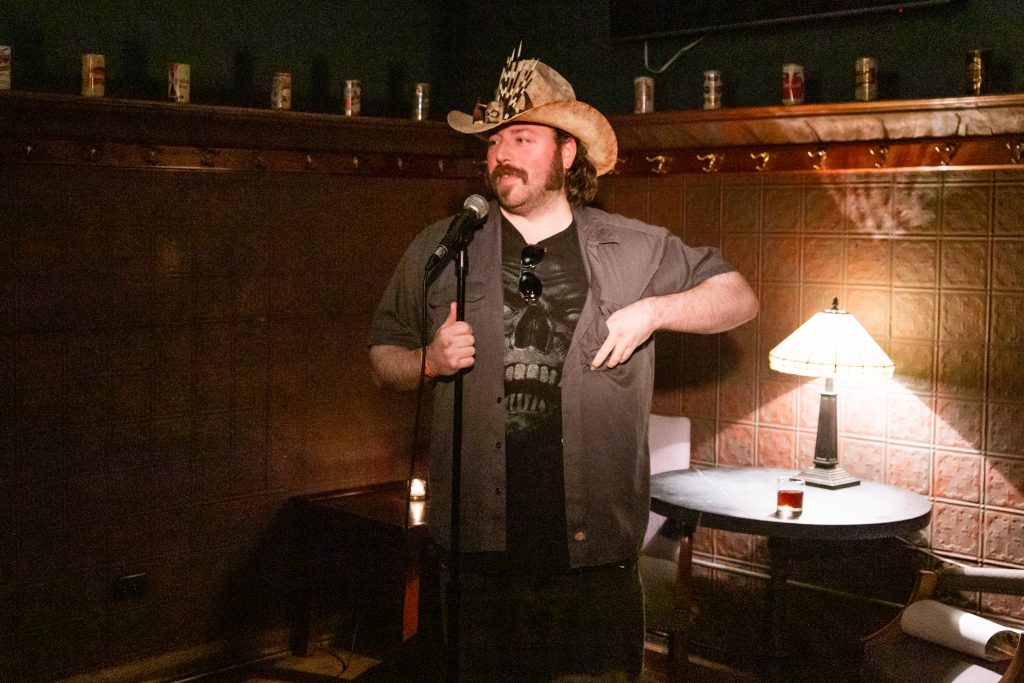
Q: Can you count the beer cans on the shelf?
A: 11